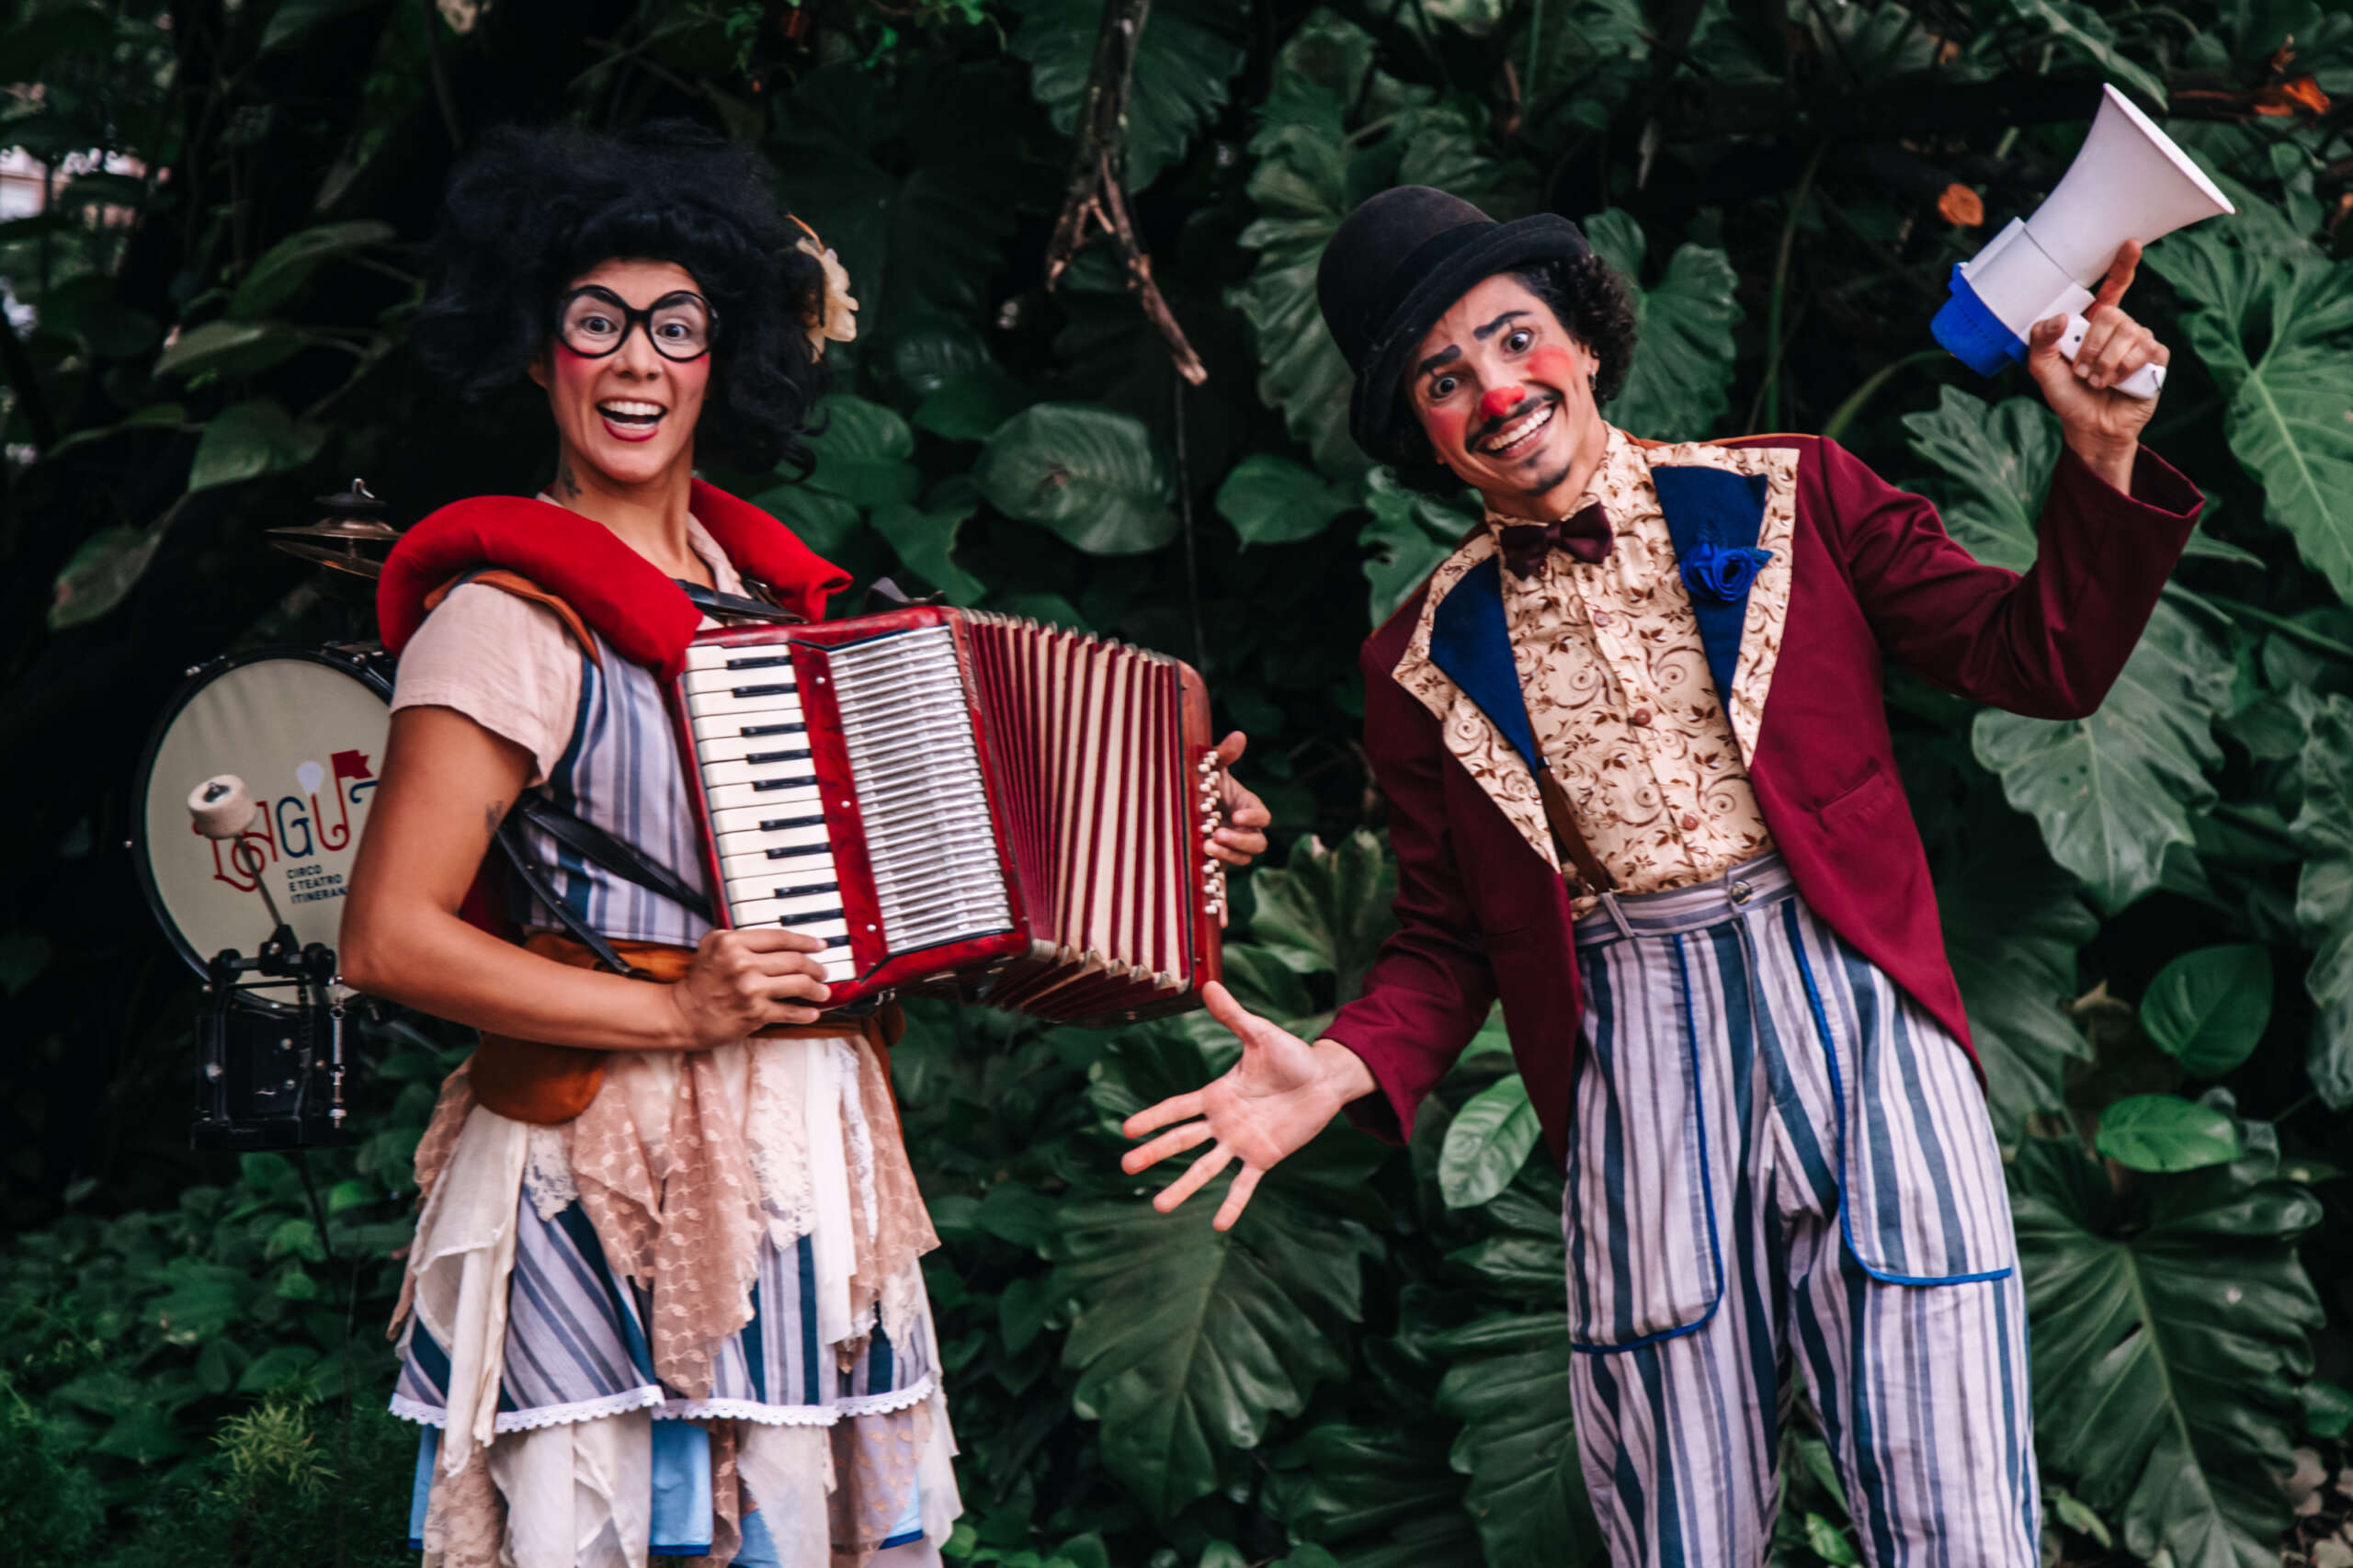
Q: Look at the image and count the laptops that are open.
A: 0